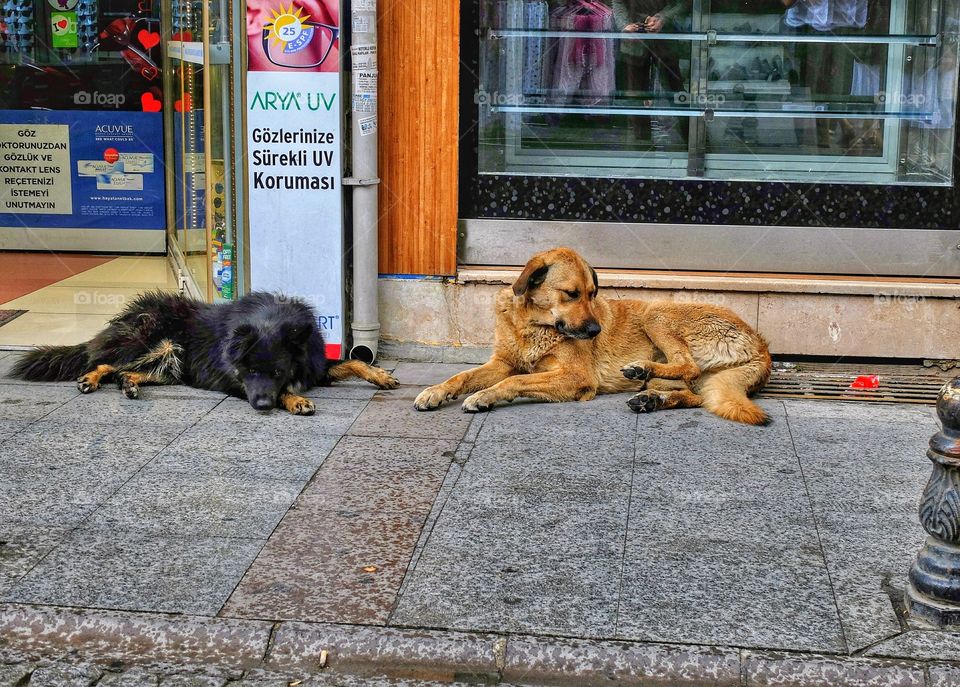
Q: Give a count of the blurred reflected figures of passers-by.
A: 1